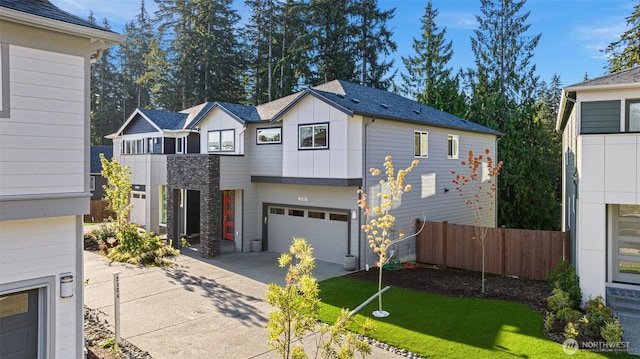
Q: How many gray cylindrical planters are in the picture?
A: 2